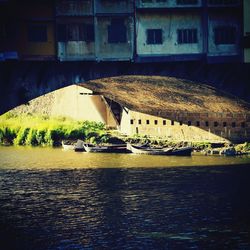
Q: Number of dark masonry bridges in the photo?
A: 1